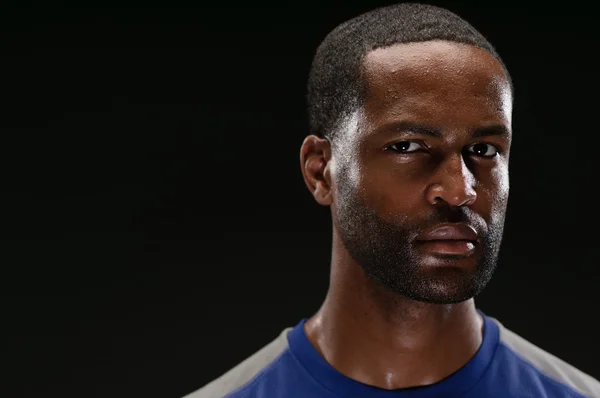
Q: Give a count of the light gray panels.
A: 2